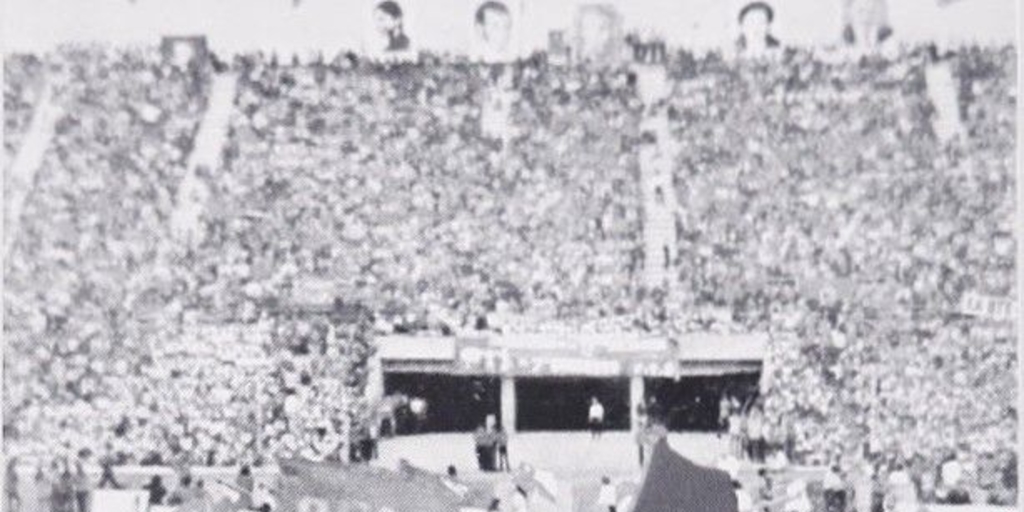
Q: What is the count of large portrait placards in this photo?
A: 5